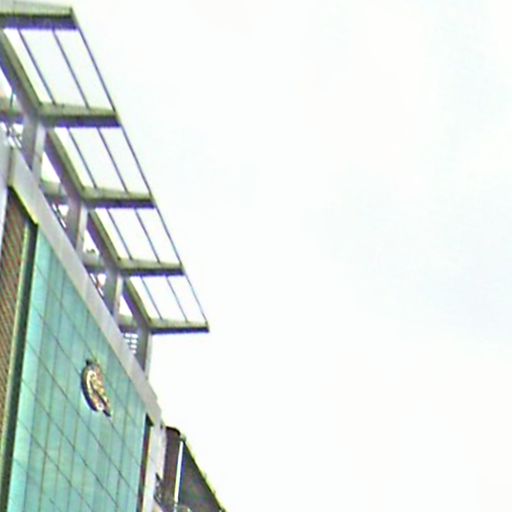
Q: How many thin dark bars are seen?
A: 12